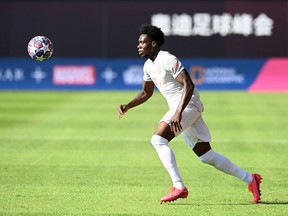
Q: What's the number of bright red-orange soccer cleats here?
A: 2